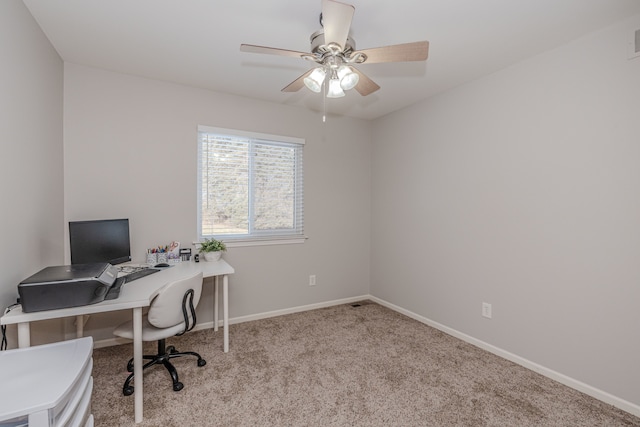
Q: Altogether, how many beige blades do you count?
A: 5